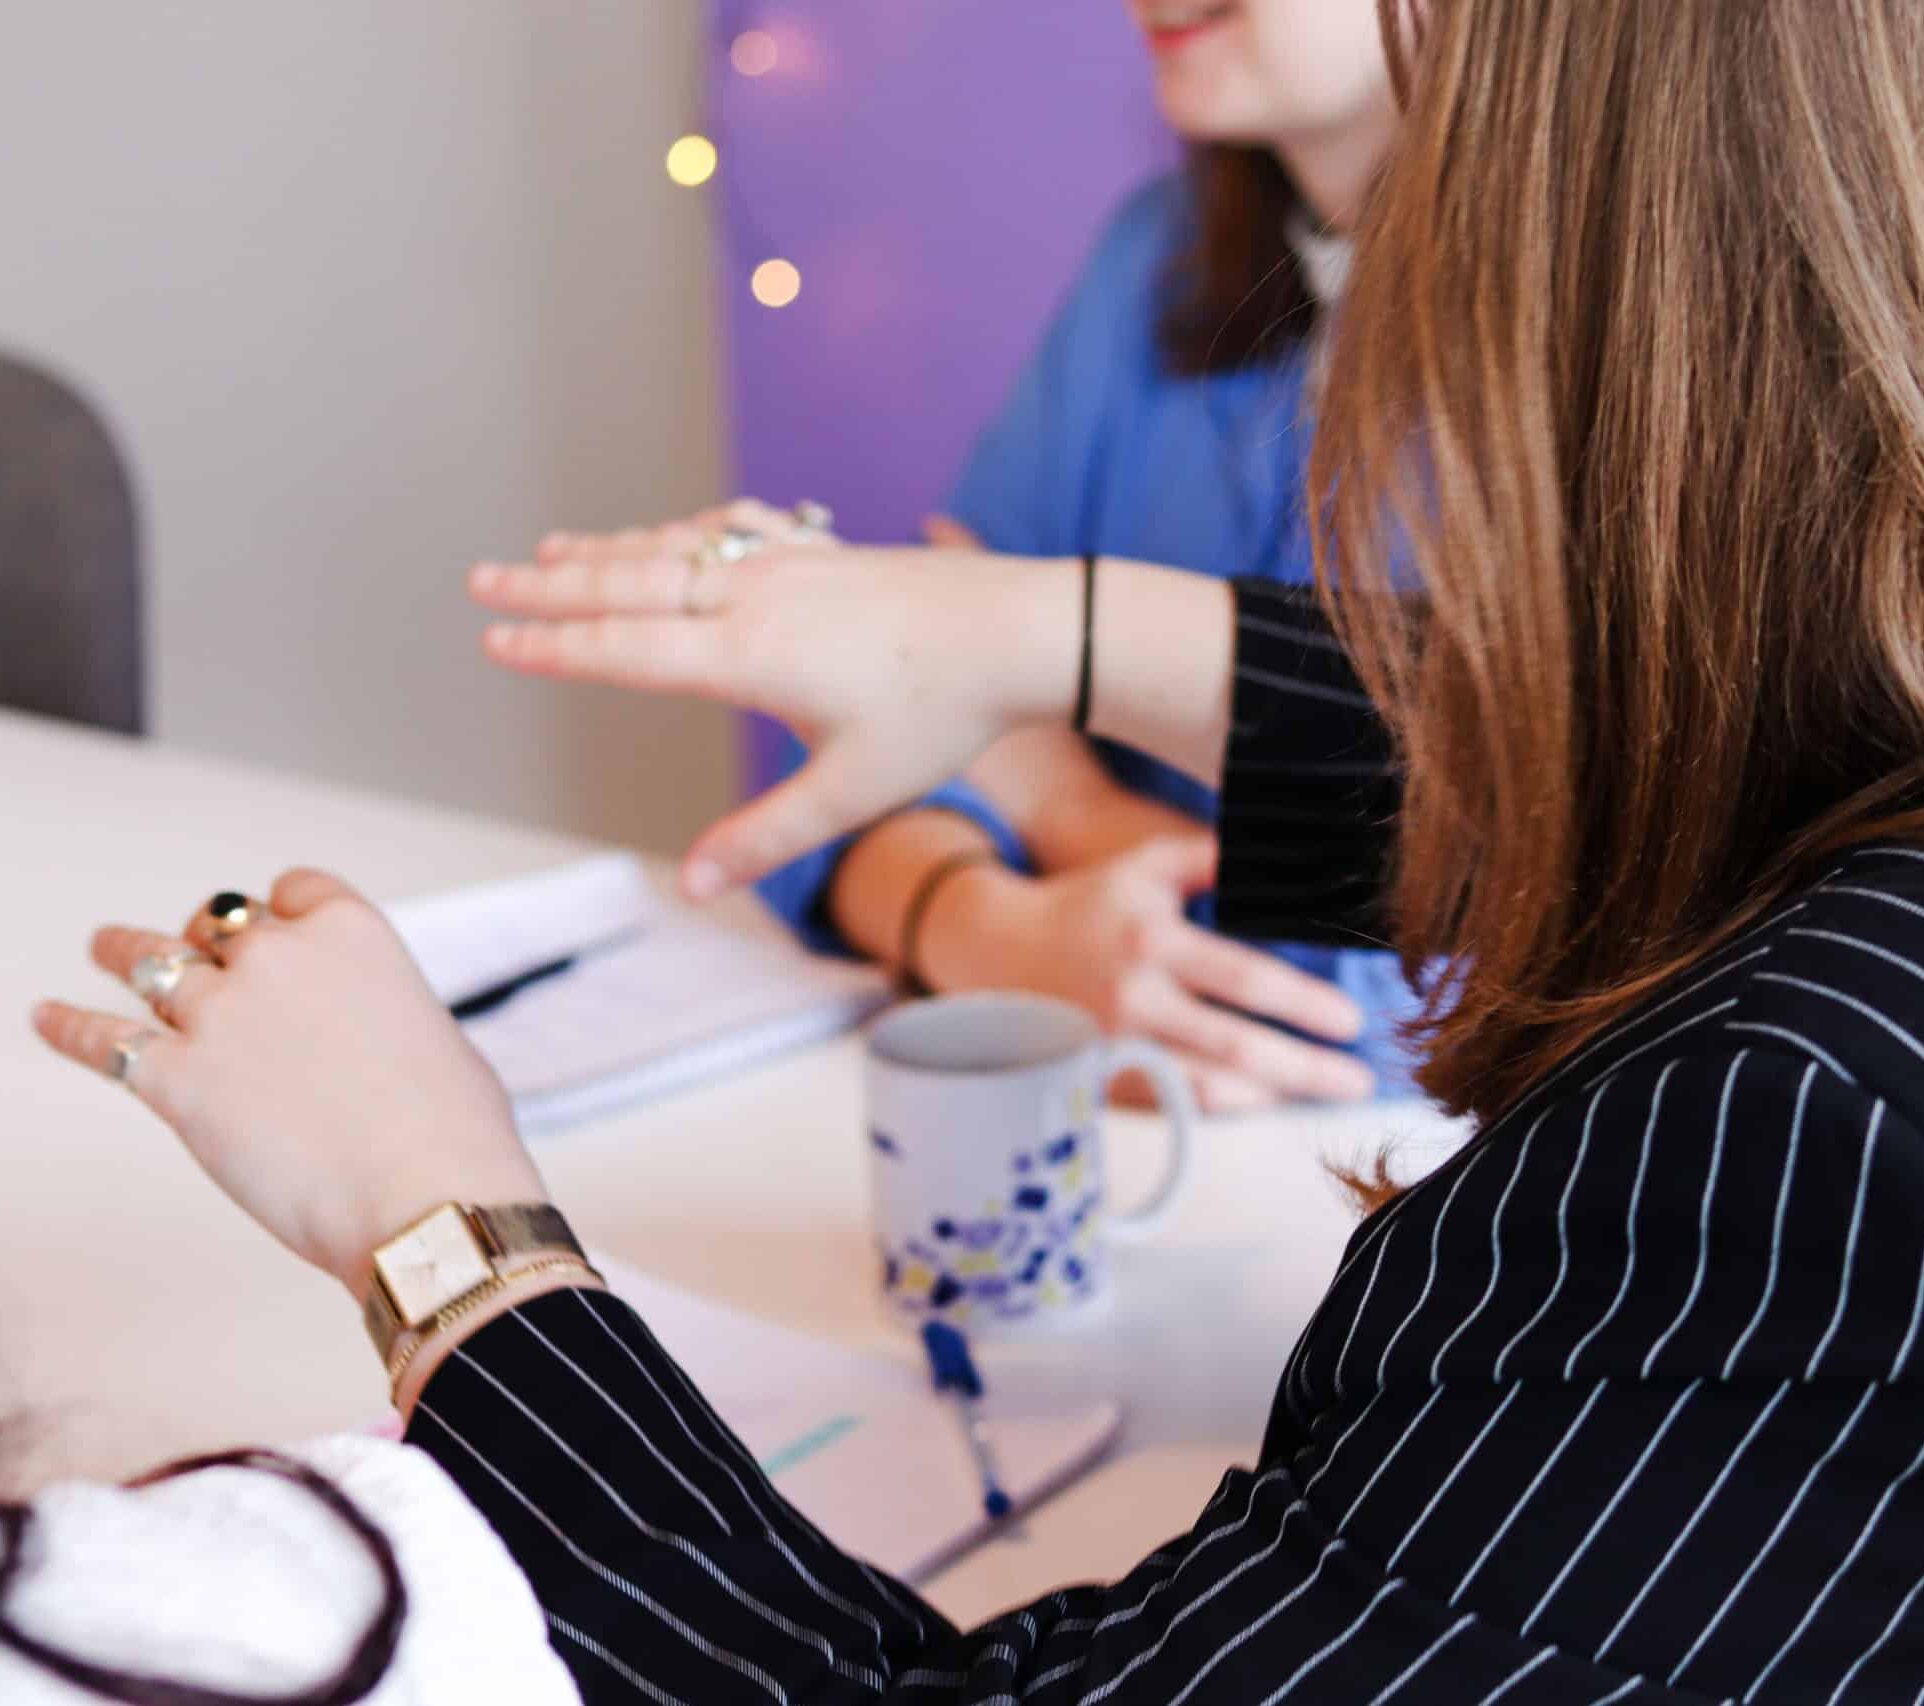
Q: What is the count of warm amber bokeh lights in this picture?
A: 3